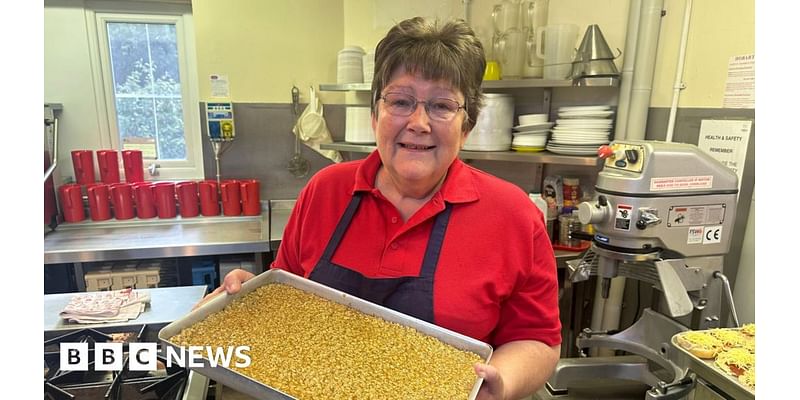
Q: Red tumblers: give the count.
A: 12